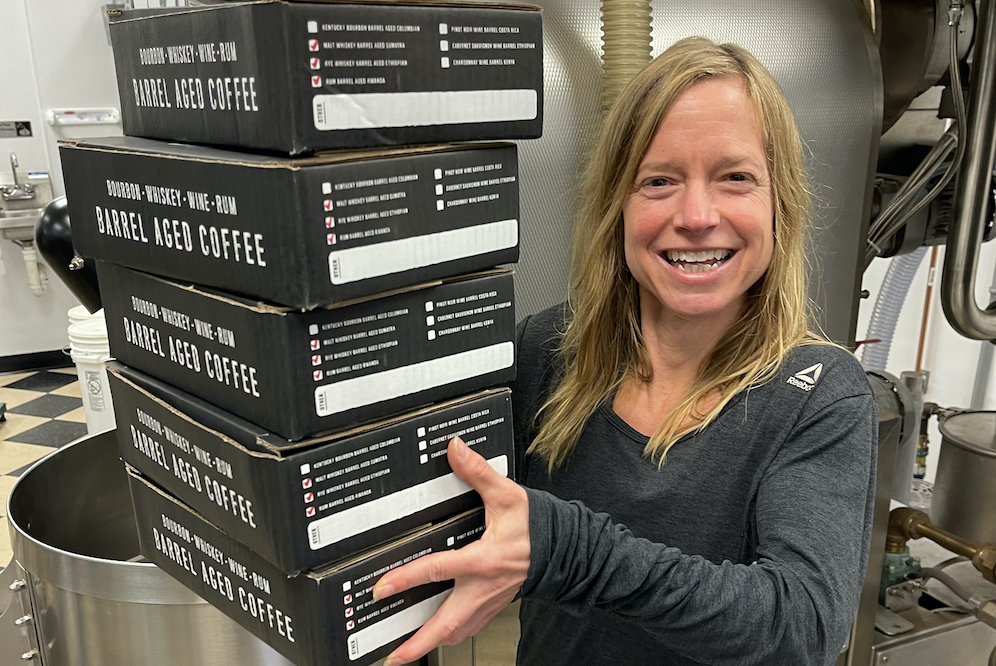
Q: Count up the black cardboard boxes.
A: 5